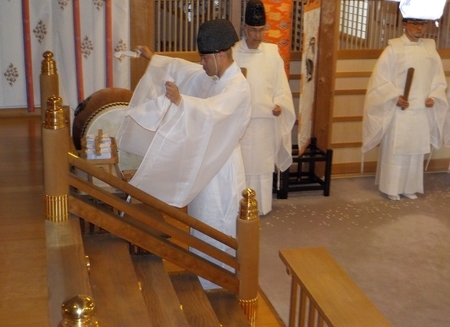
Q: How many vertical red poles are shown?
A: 3